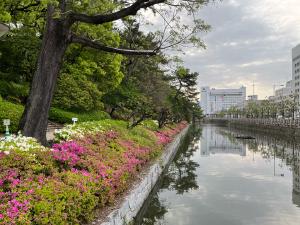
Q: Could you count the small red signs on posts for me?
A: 0